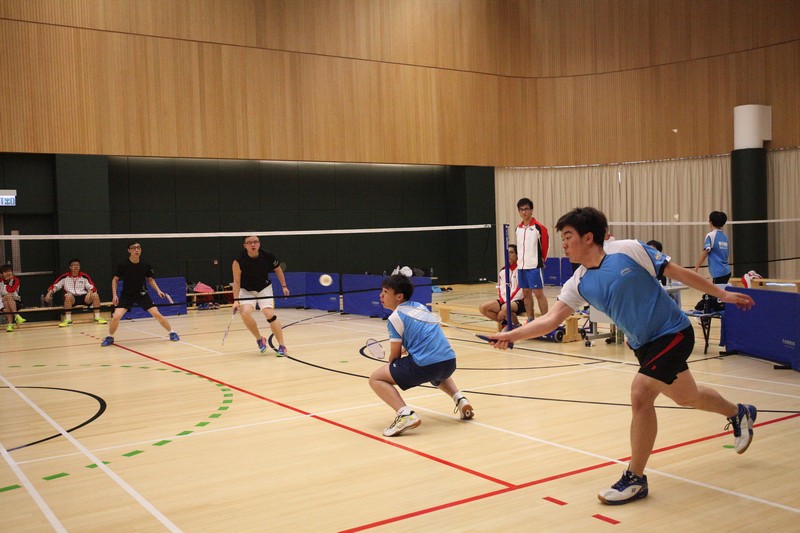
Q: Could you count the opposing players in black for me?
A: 2